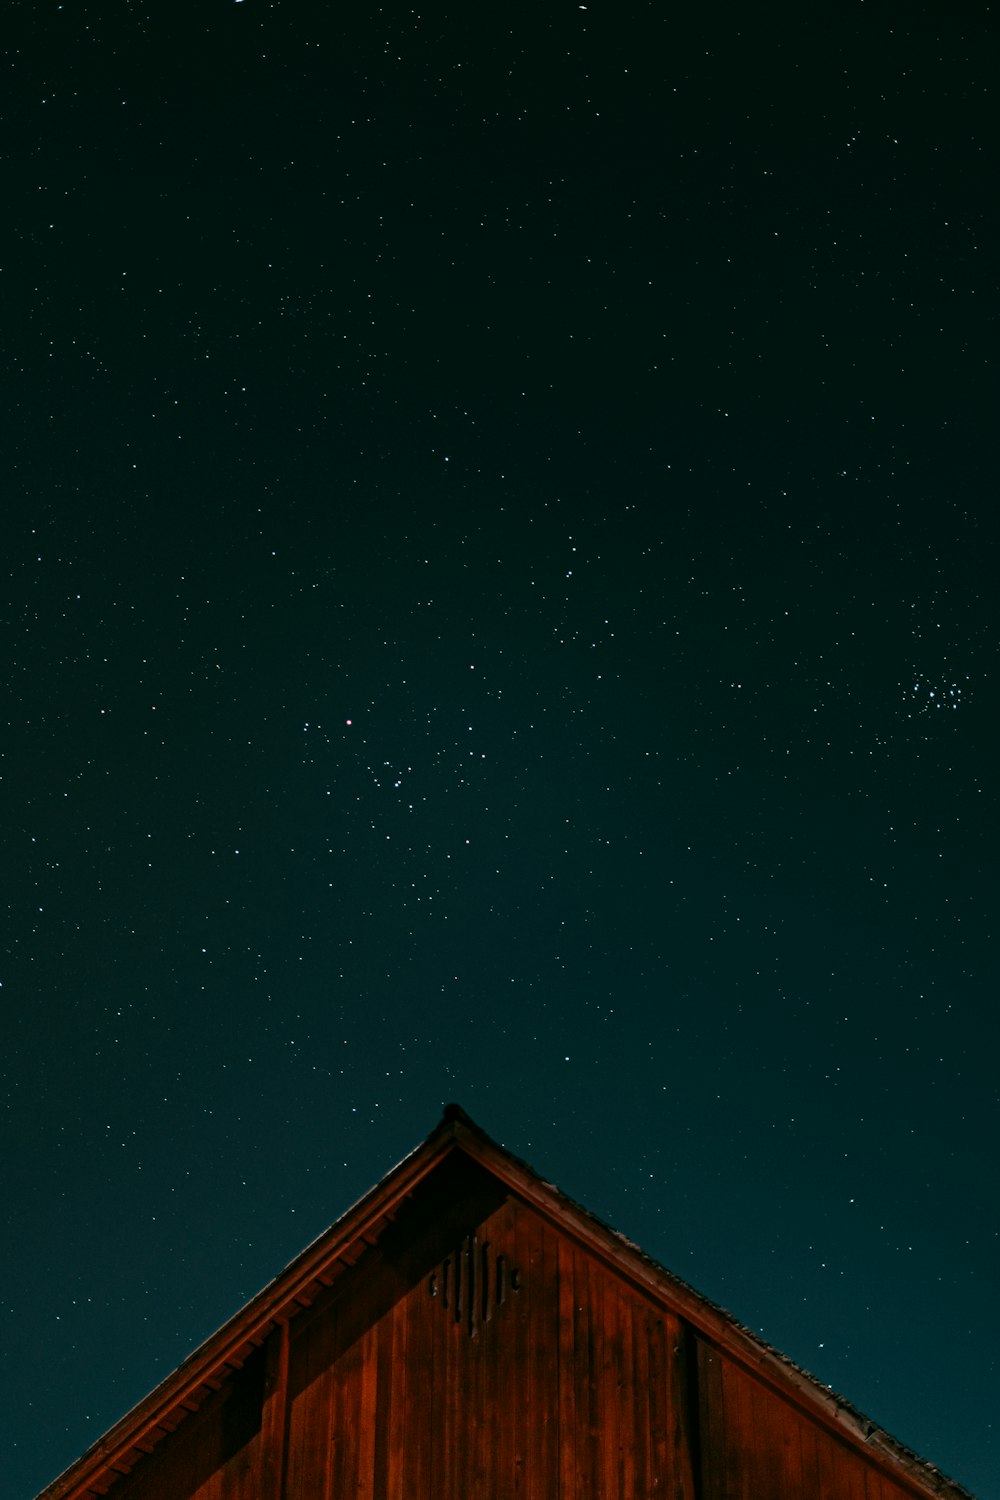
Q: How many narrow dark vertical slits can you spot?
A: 7